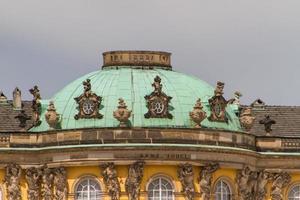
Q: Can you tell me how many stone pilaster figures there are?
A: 12